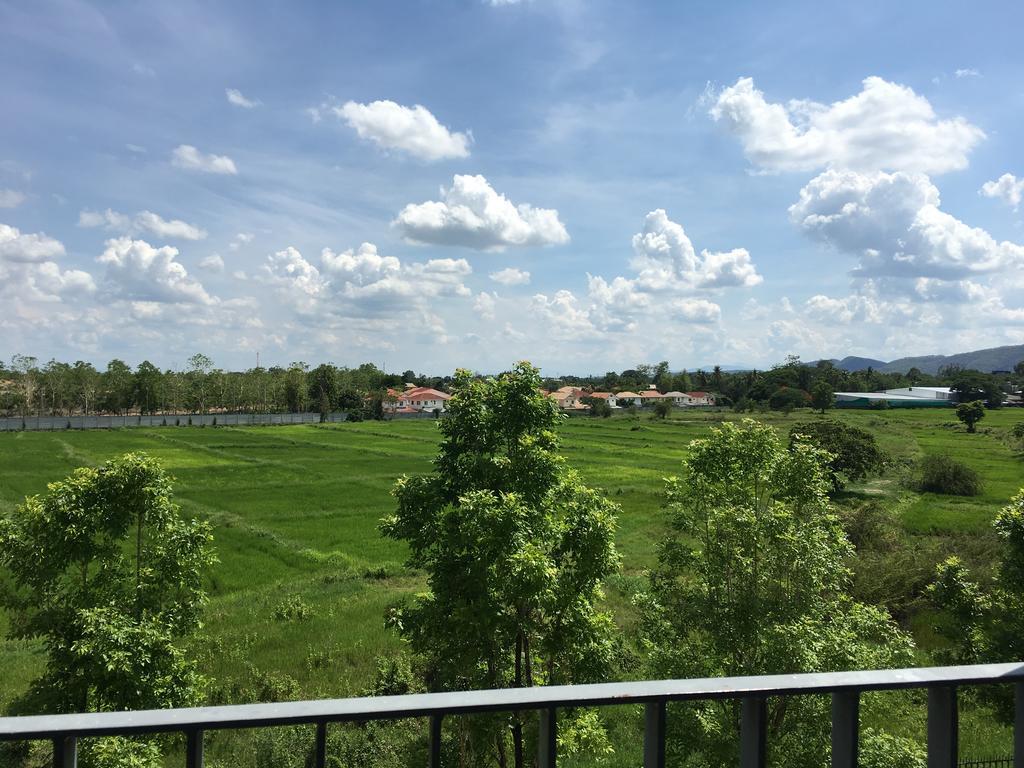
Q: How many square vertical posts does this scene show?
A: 10